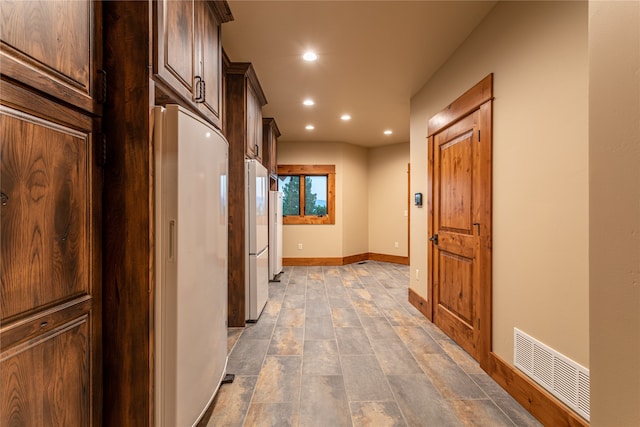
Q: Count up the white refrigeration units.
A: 3